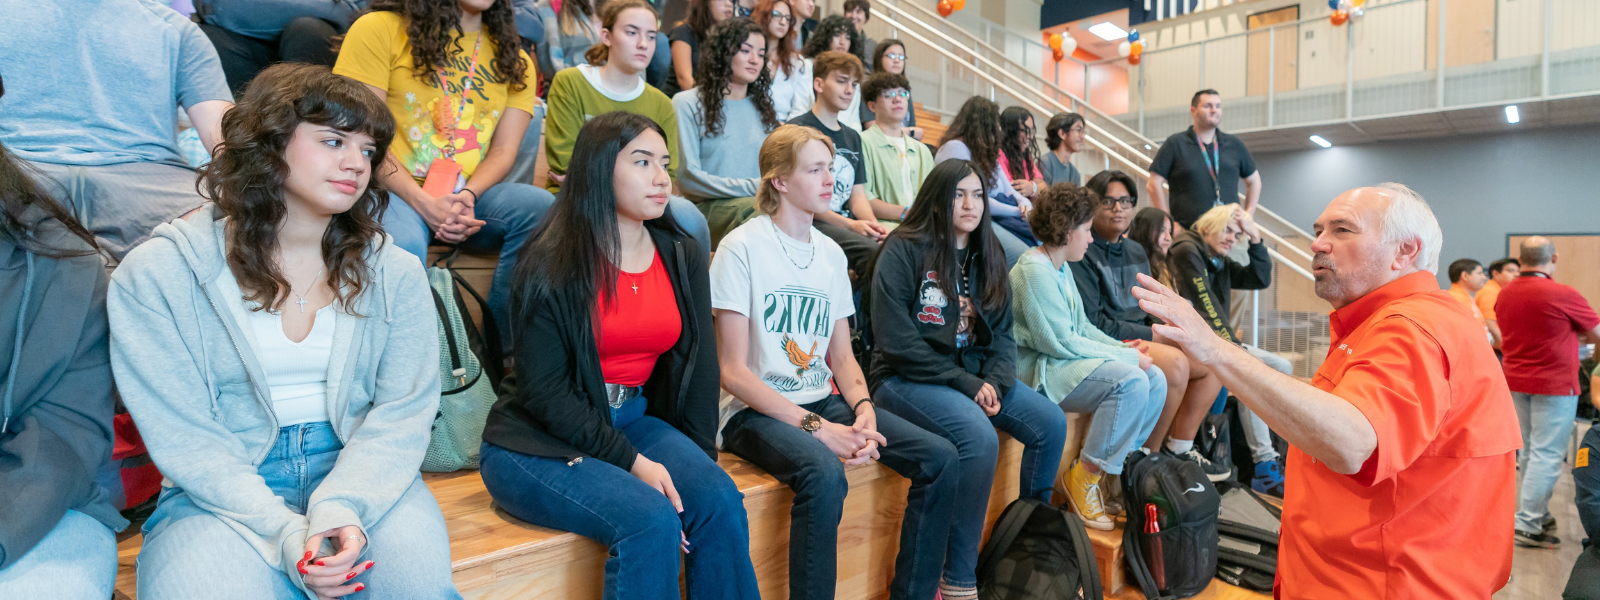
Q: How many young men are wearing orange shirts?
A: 2